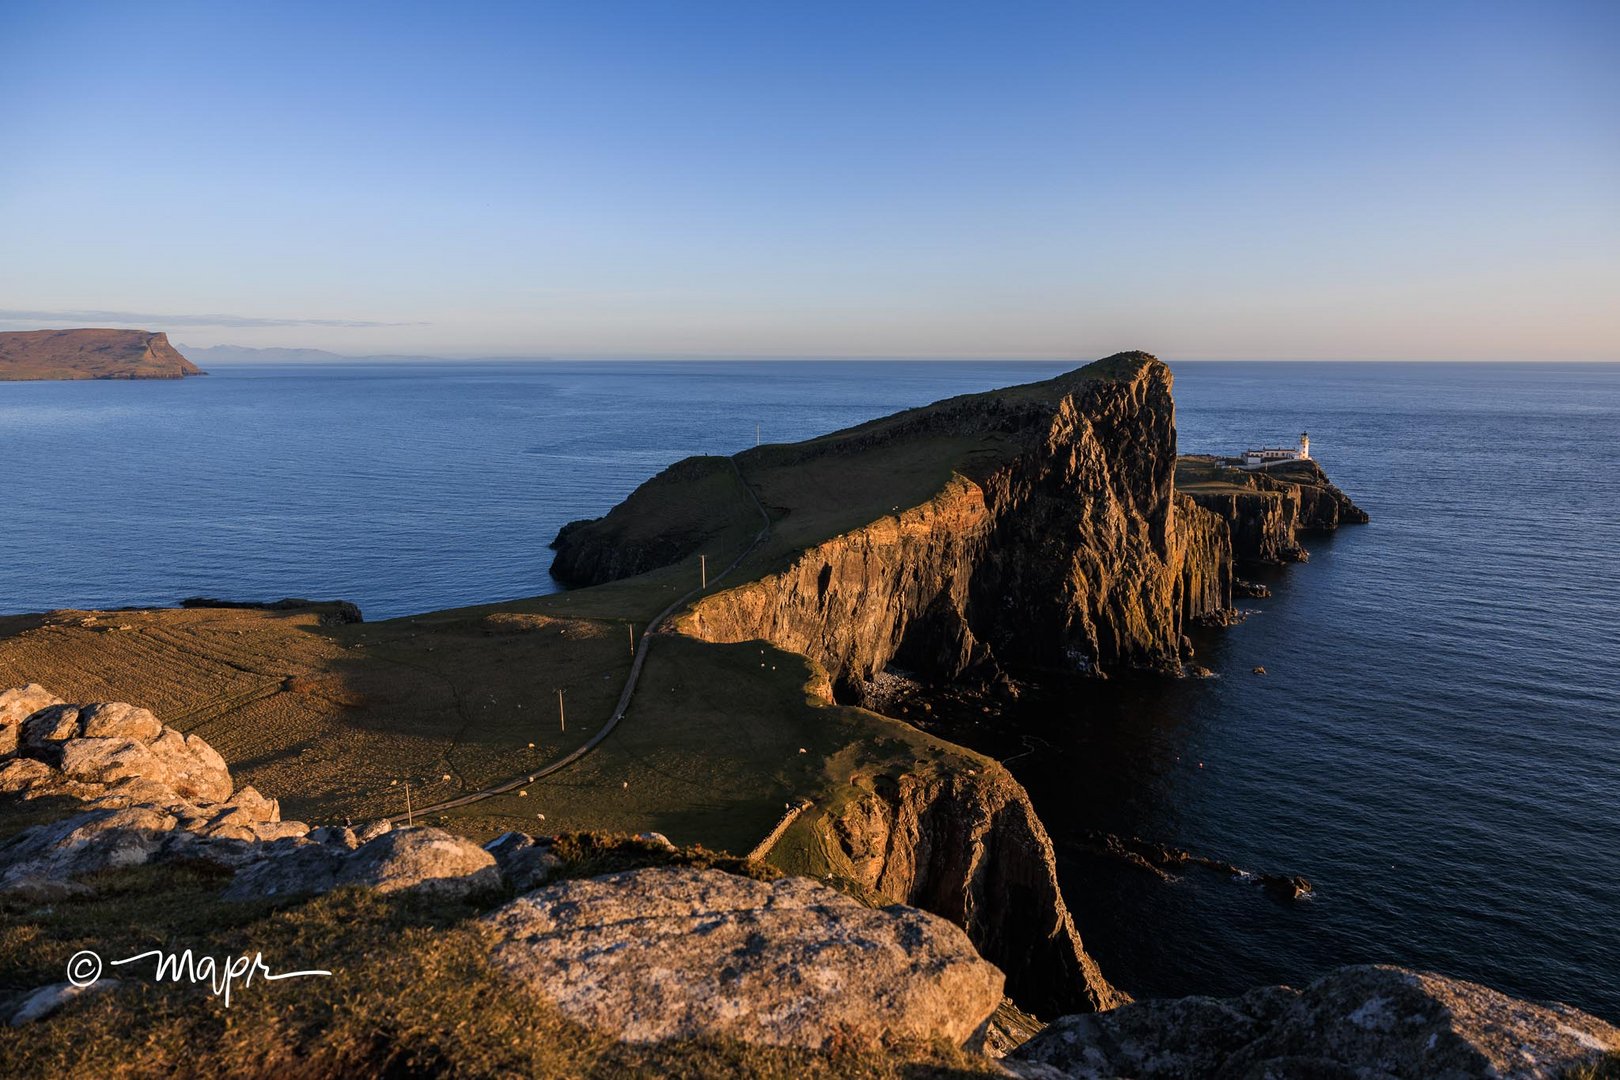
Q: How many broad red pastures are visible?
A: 0